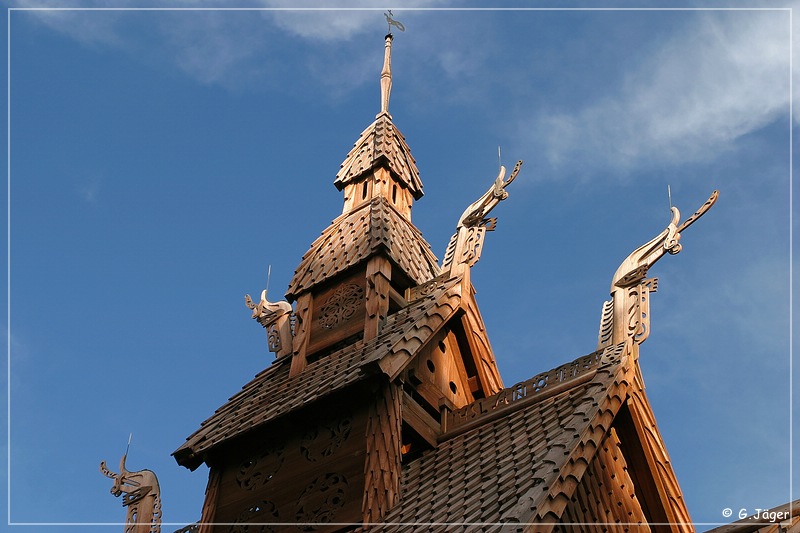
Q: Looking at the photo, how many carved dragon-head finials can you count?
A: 4